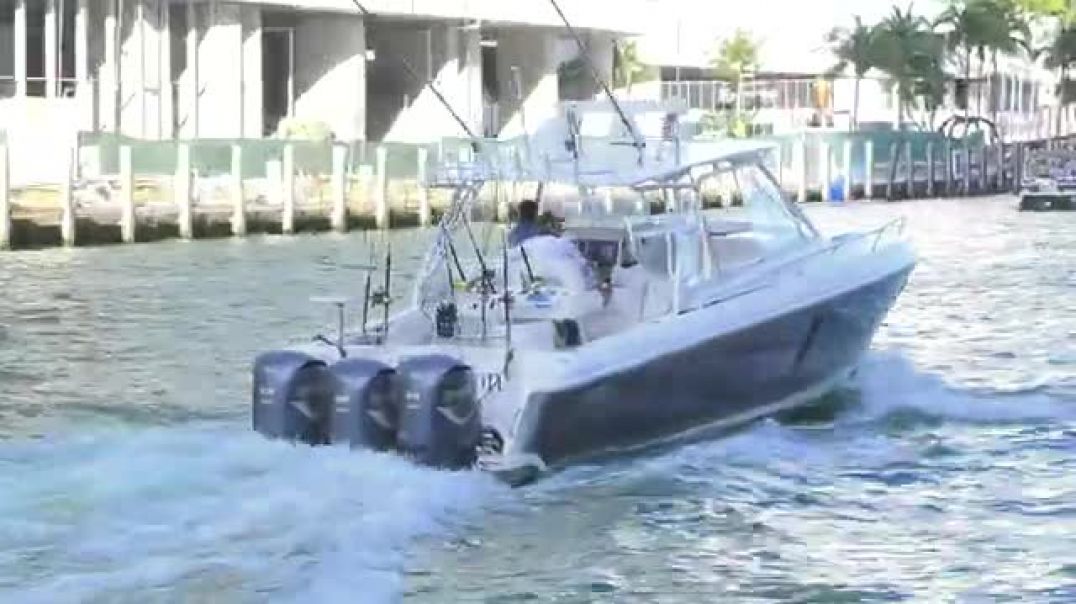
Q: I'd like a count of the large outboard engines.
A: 3